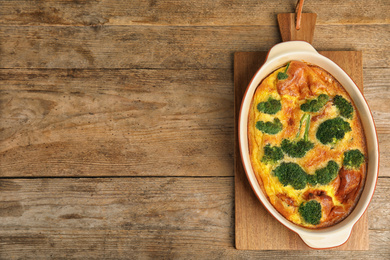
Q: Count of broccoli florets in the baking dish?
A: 12